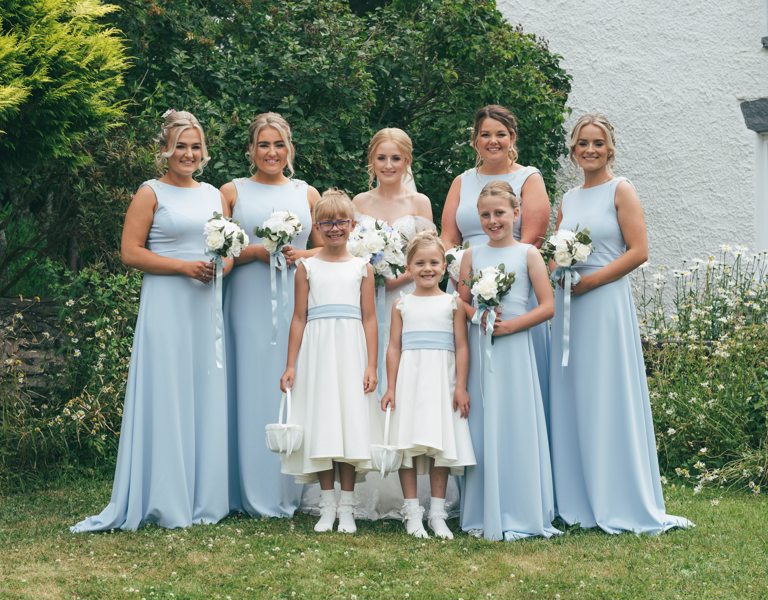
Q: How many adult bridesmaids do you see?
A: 4